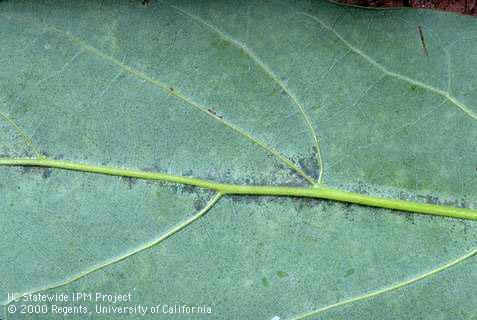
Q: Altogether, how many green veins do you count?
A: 7